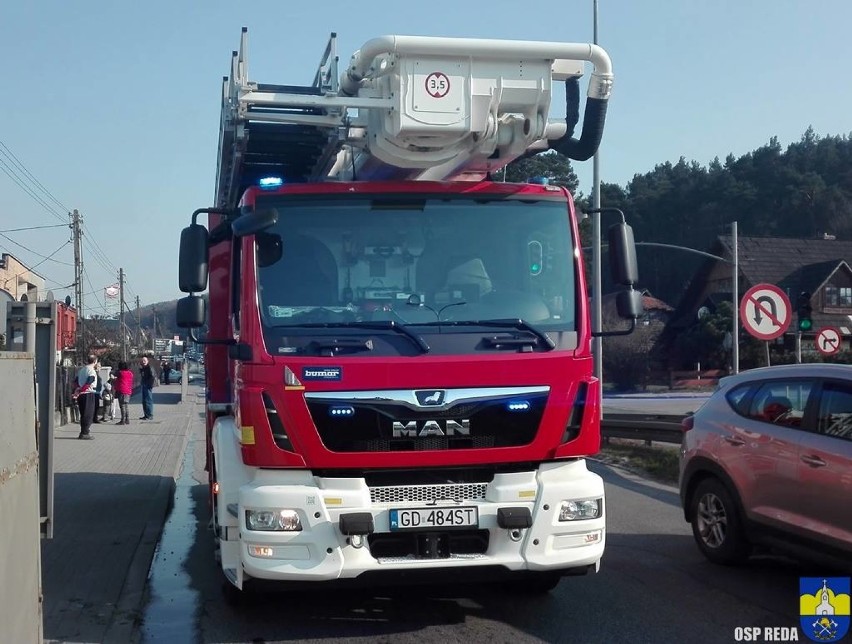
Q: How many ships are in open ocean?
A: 0